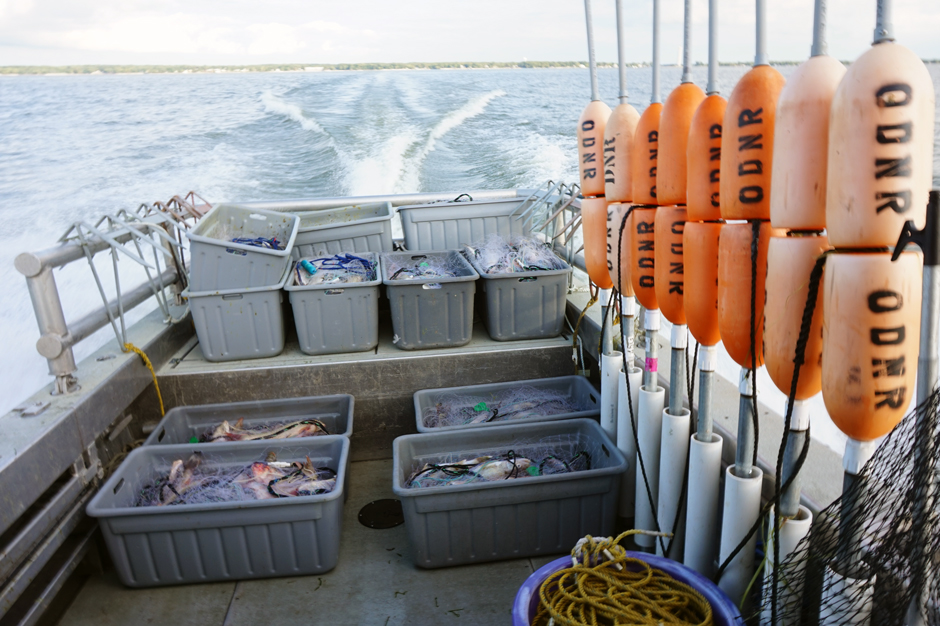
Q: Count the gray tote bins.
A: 11